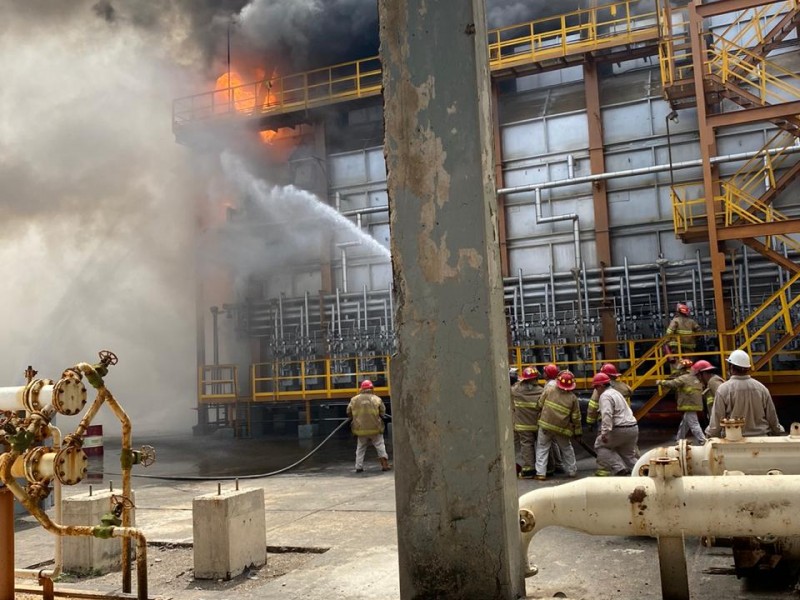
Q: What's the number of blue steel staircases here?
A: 0